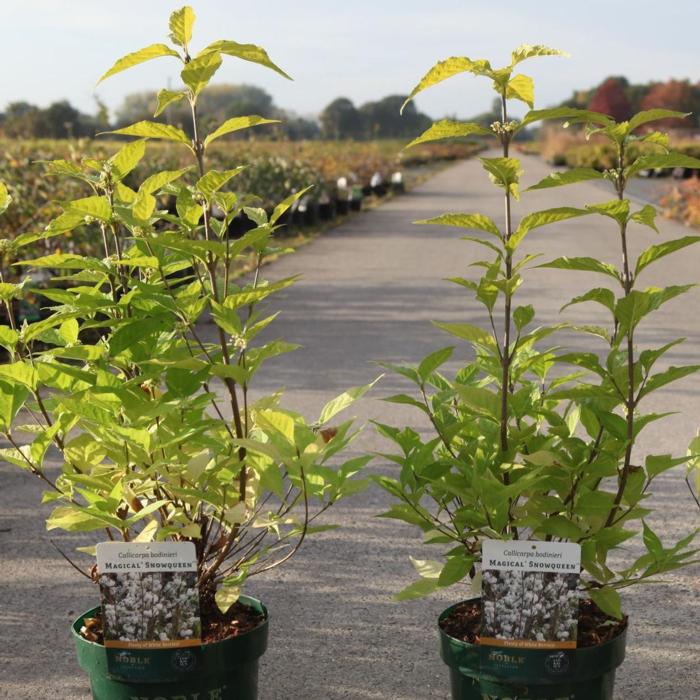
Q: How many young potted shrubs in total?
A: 2